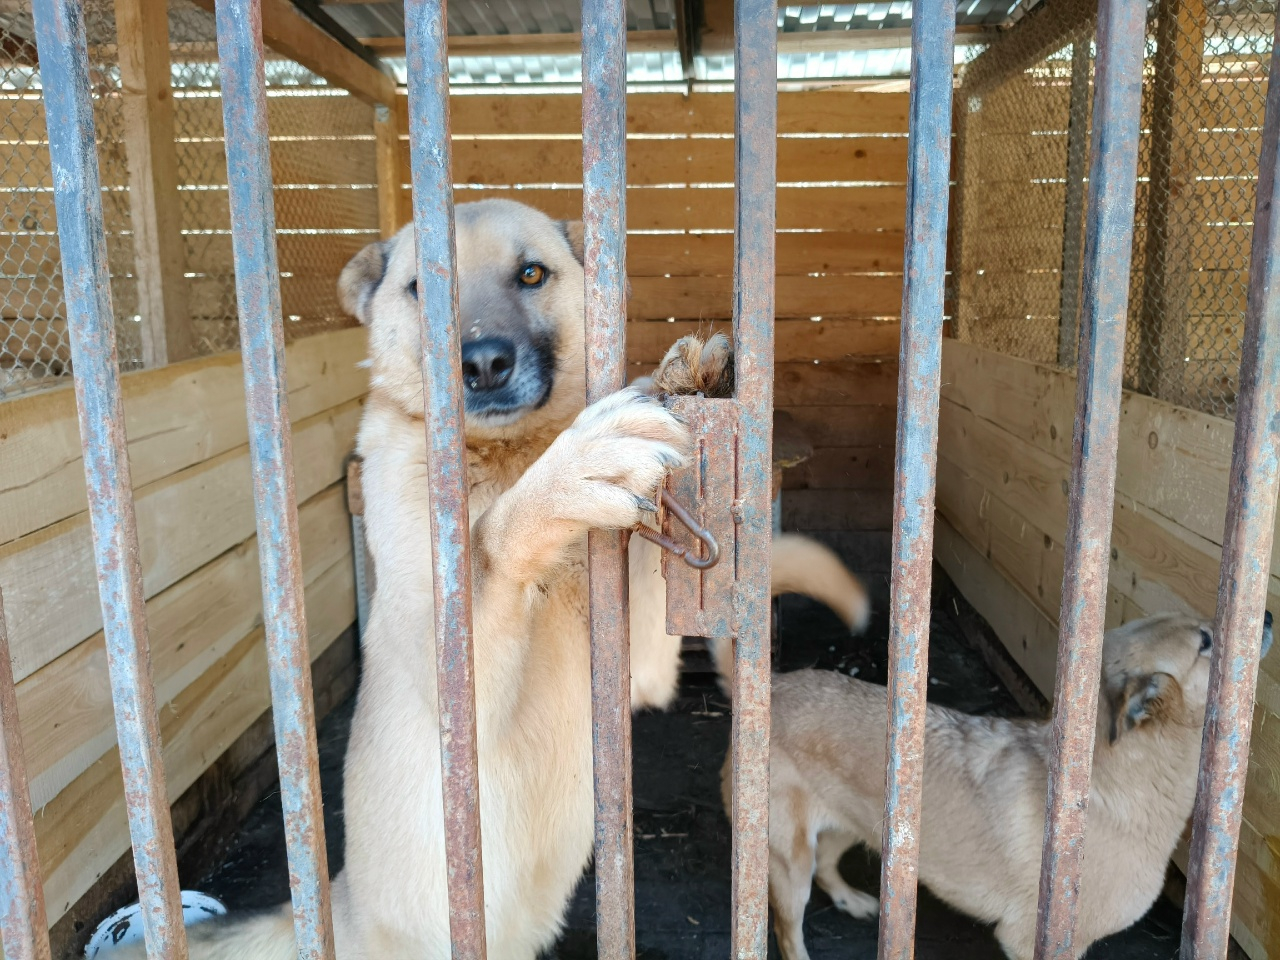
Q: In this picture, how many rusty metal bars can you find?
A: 9